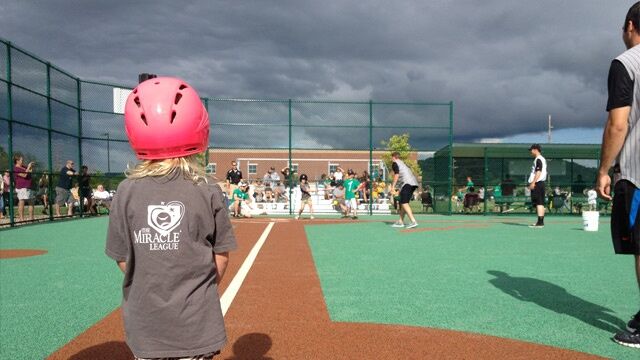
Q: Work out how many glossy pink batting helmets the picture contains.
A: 1